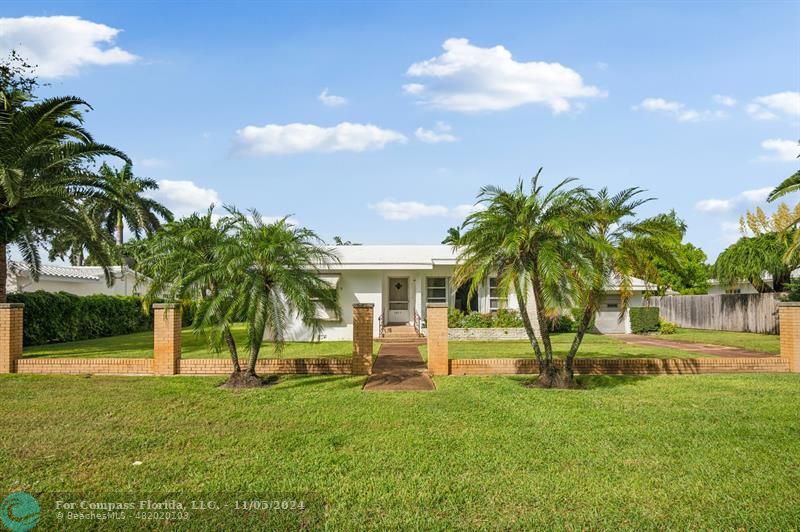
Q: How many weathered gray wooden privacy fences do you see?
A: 1